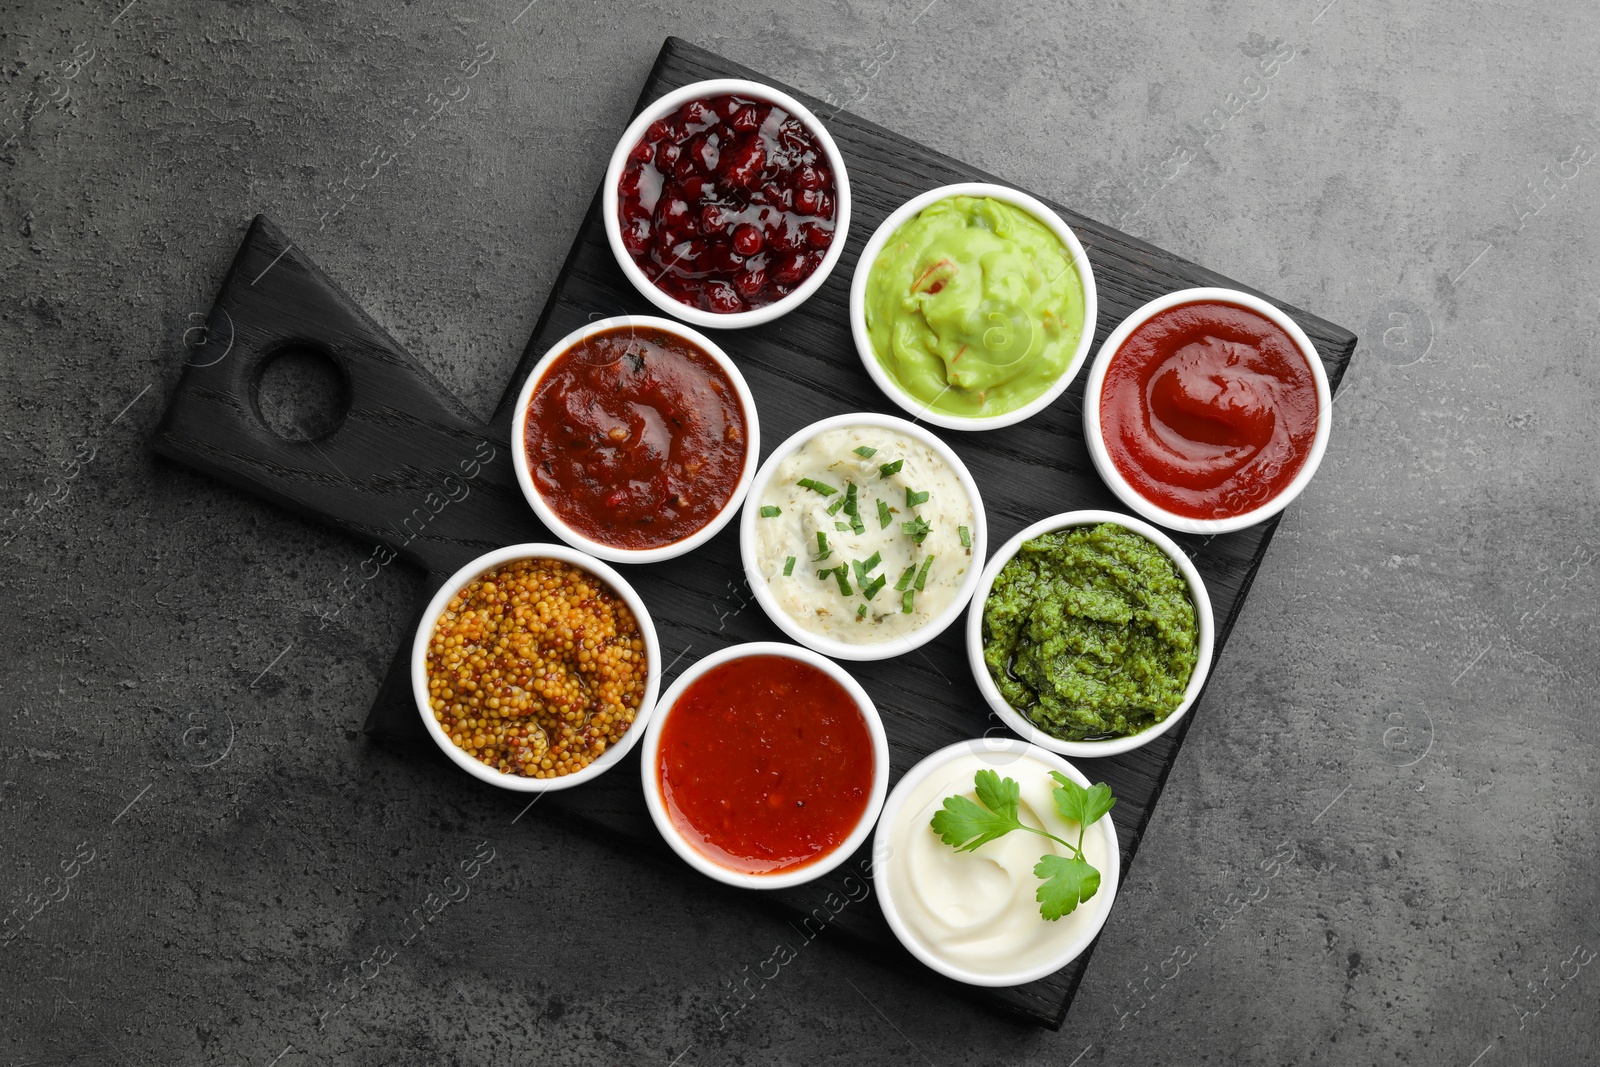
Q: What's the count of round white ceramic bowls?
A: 9